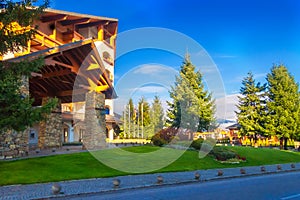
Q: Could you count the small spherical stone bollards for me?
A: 9